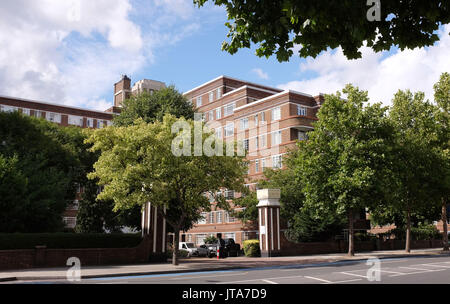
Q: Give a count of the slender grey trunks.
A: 4